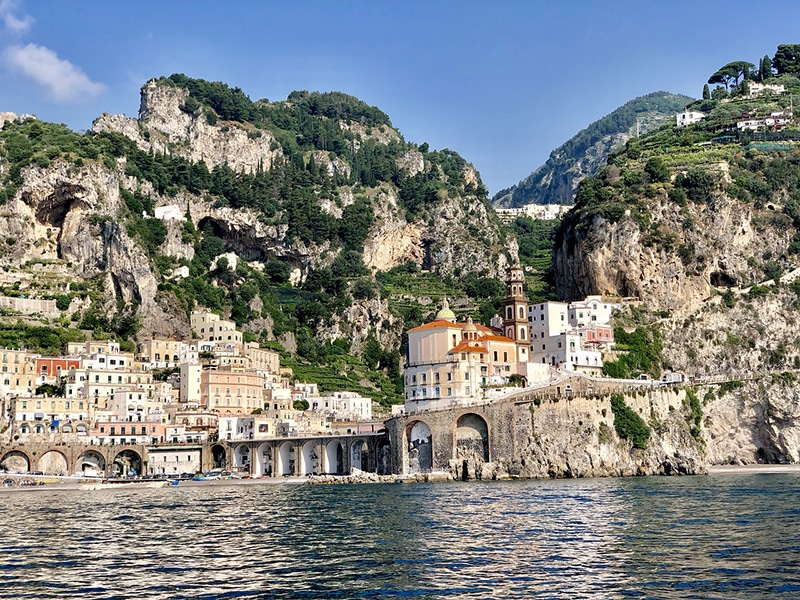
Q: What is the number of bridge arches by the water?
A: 14